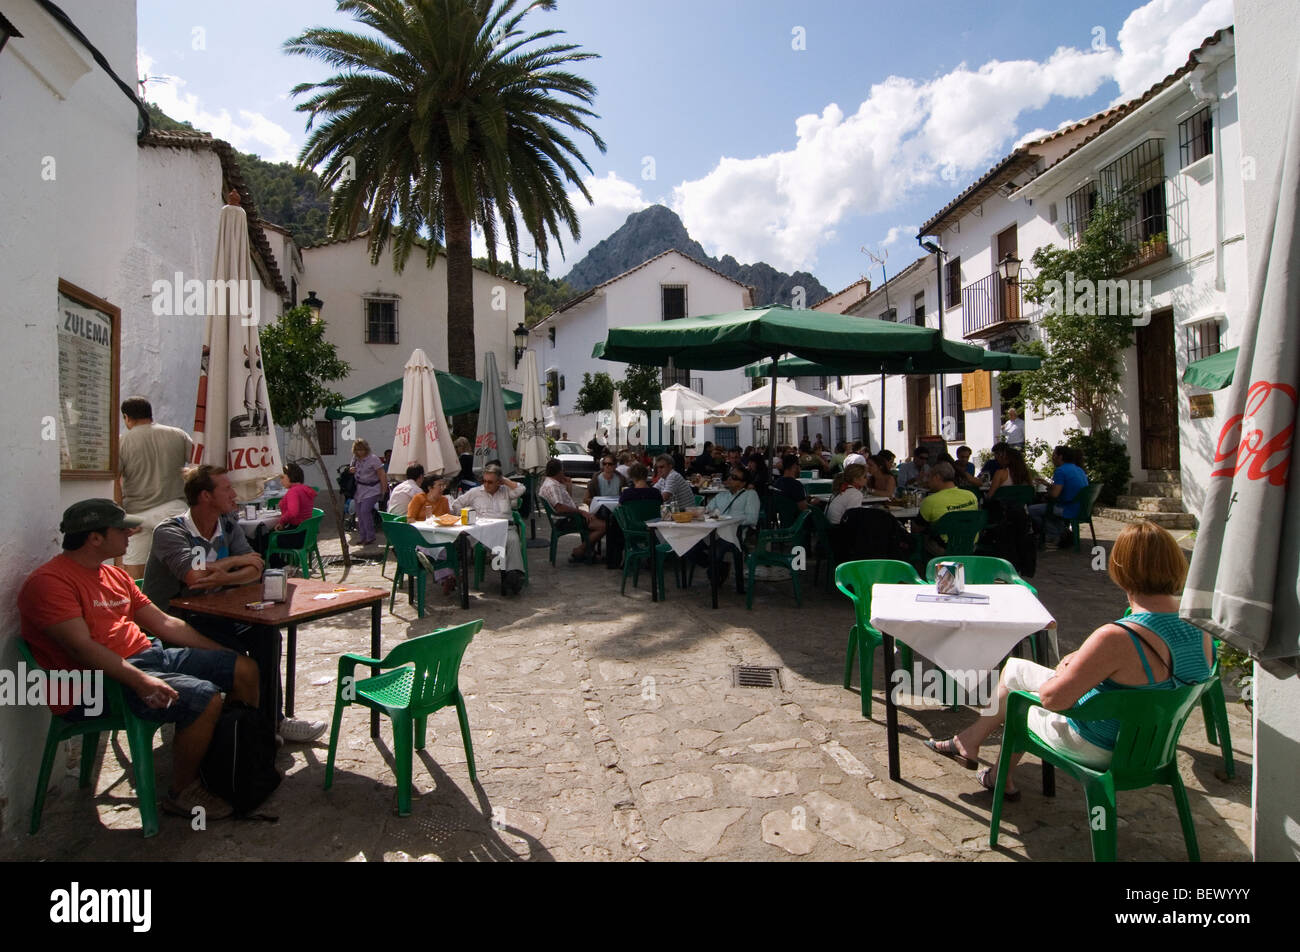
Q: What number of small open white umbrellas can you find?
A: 2